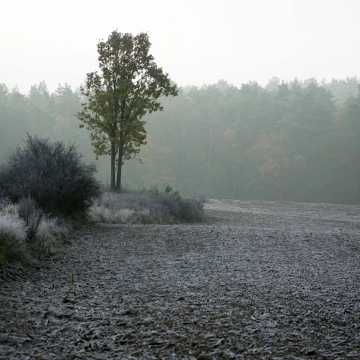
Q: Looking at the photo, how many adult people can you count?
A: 0